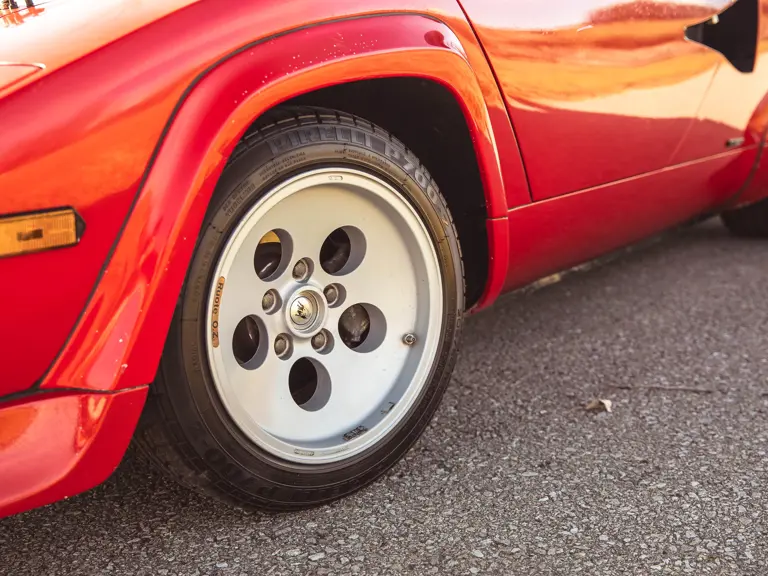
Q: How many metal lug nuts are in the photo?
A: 5